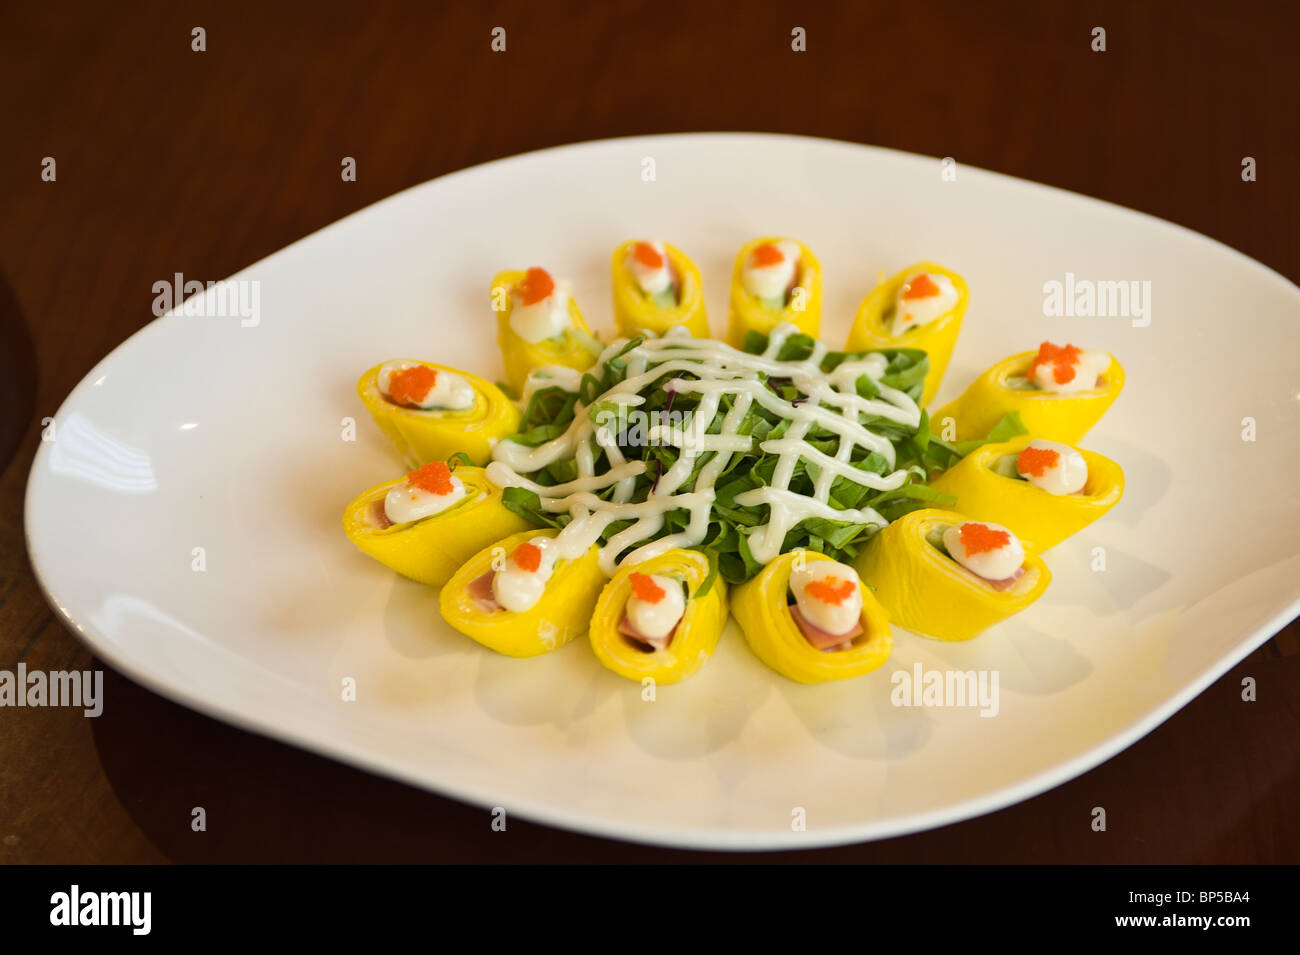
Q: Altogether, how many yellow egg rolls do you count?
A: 12